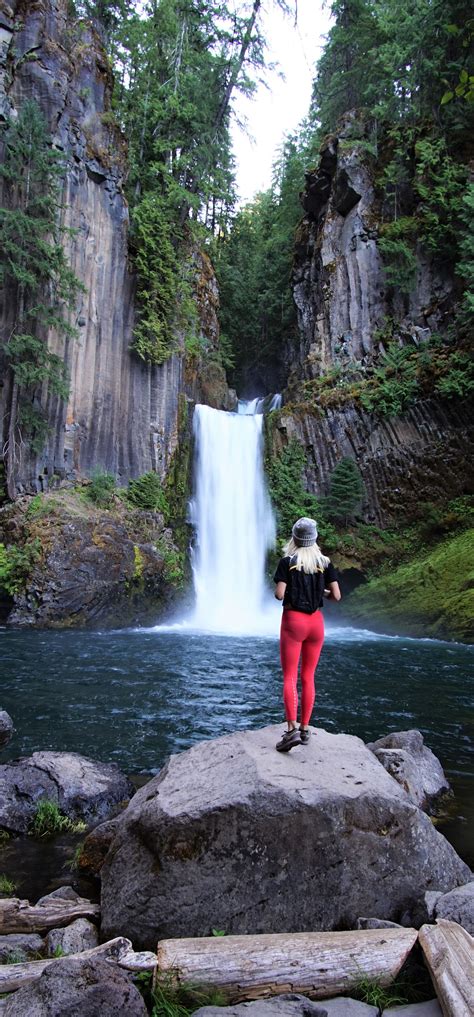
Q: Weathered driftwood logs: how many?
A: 4